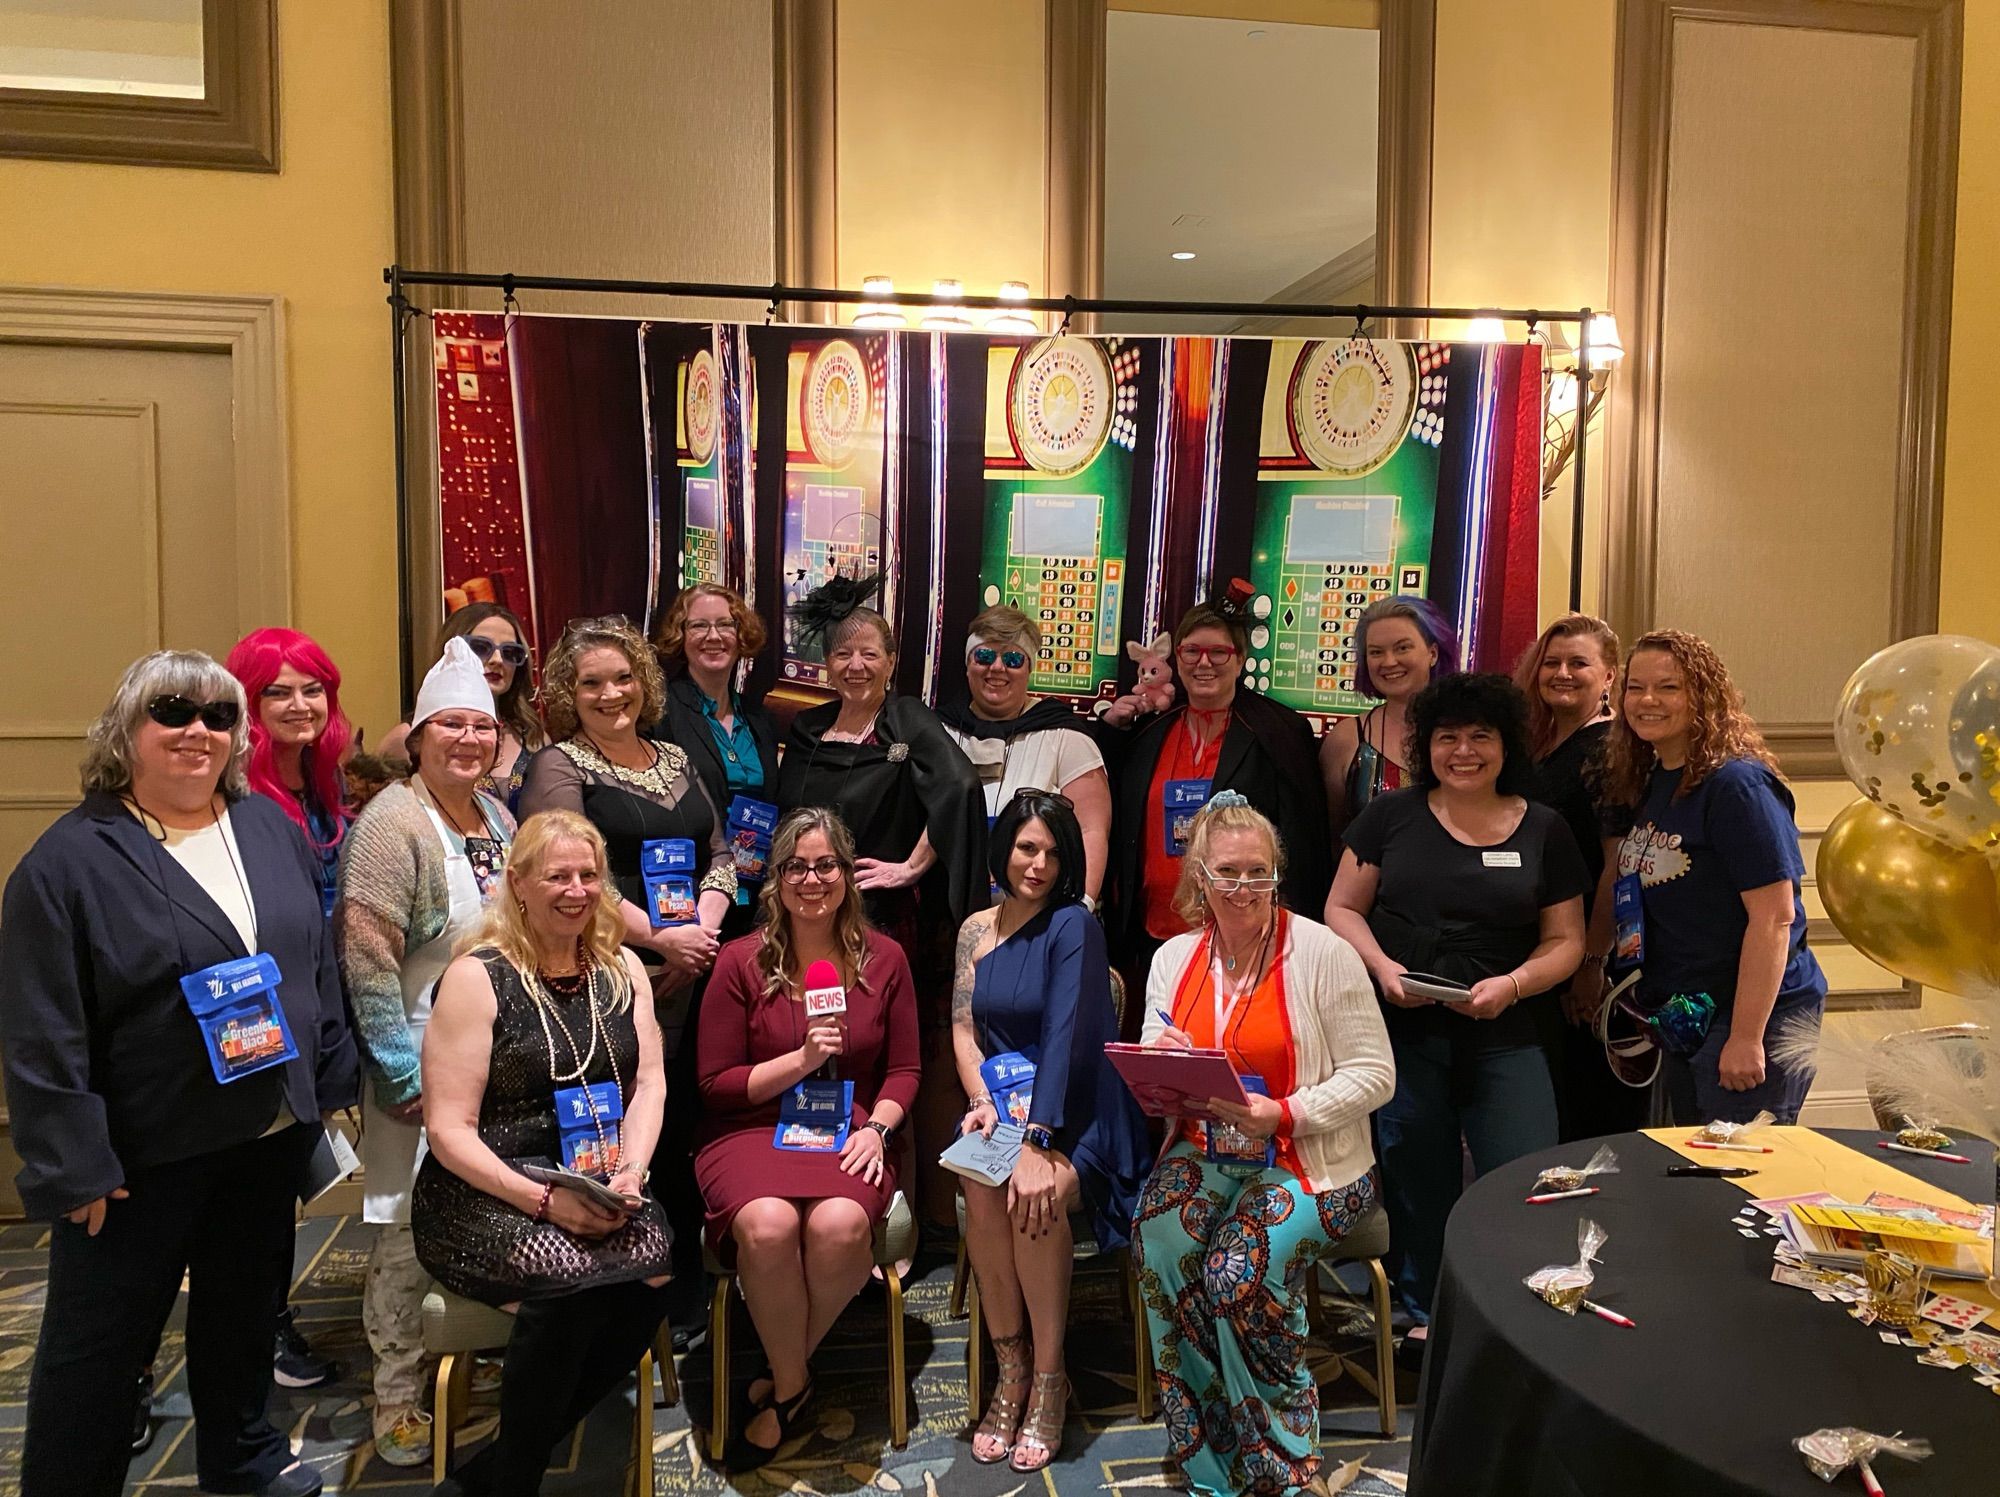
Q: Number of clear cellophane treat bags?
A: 5